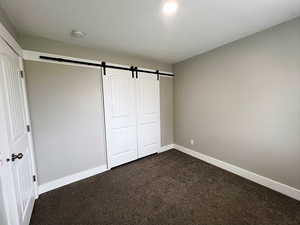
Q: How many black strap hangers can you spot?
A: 4